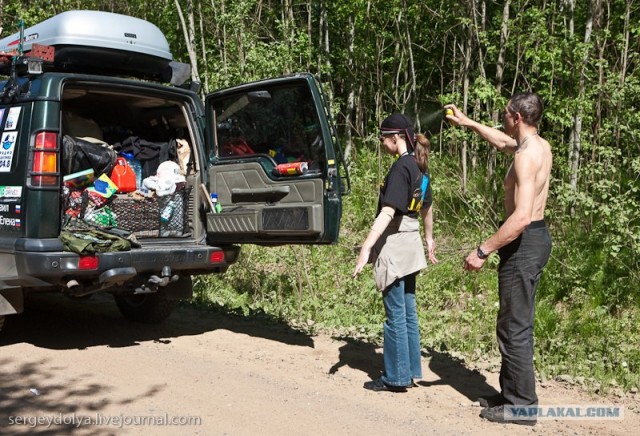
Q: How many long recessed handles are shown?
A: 1